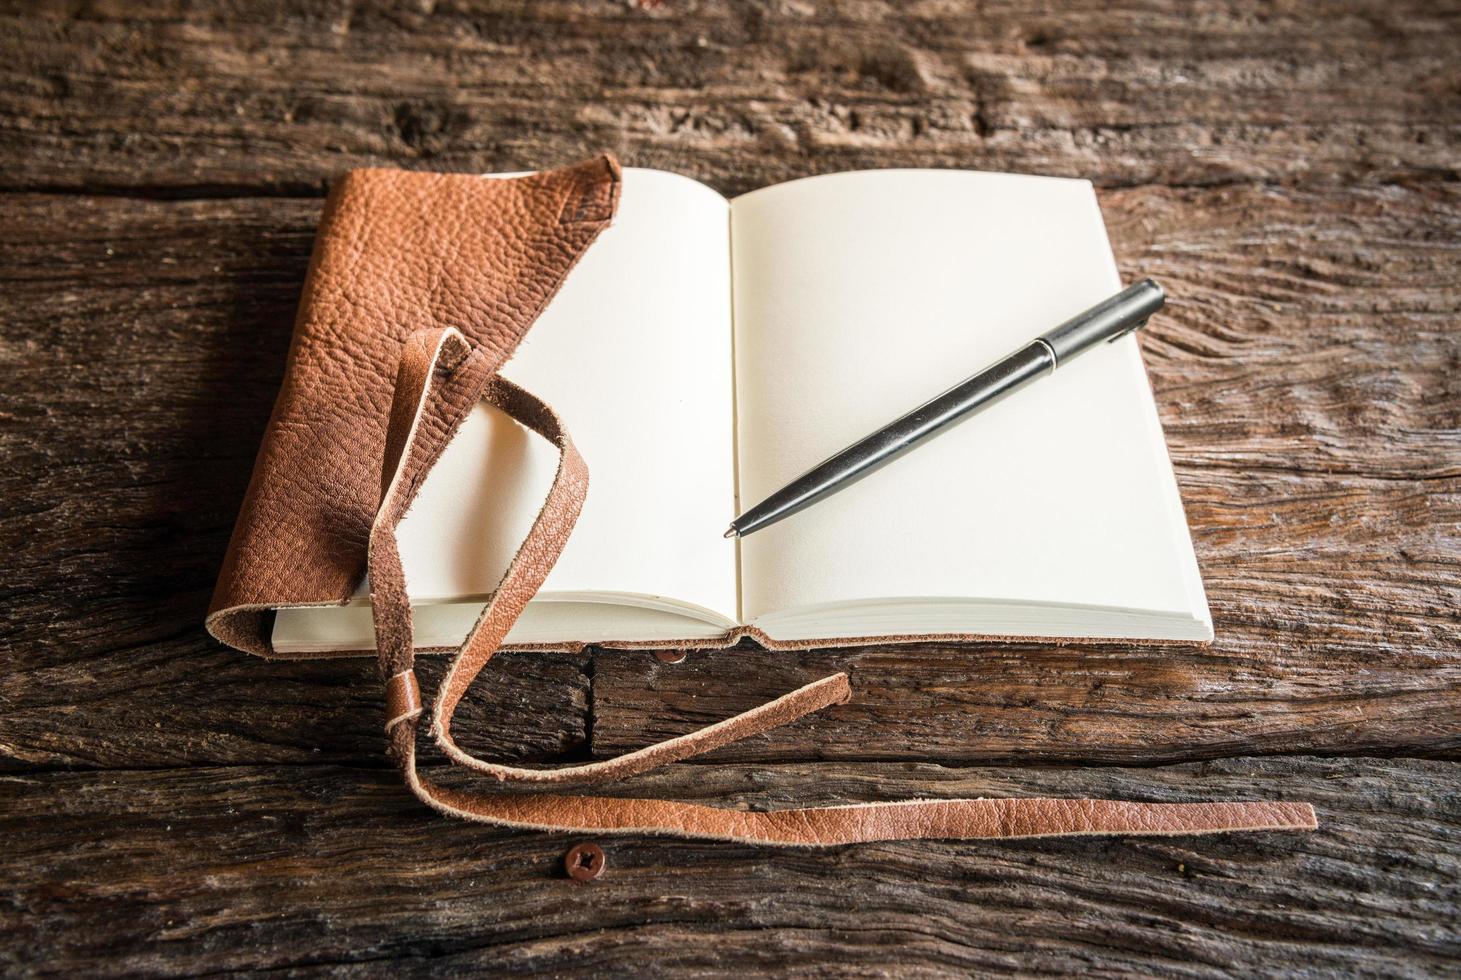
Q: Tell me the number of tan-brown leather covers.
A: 1